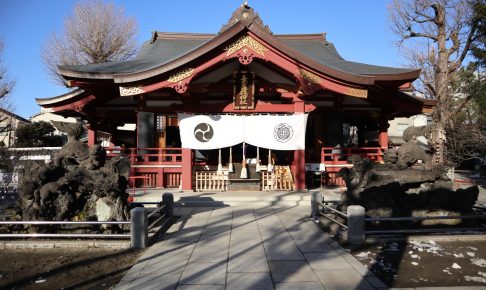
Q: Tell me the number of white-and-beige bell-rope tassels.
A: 5